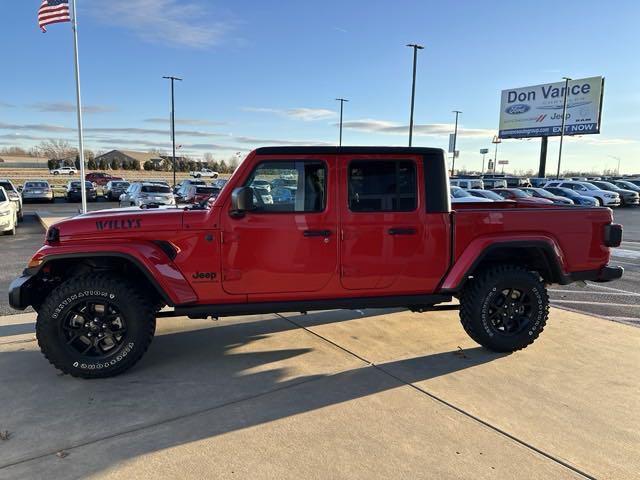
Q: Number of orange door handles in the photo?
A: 0